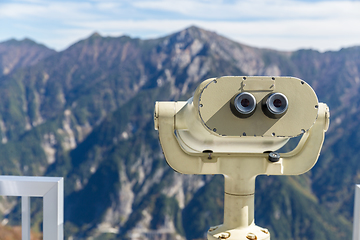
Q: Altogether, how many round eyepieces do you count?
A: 2